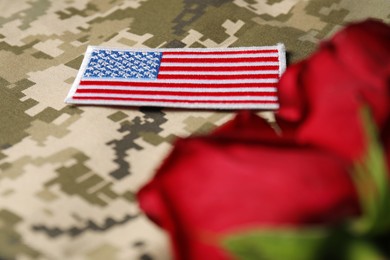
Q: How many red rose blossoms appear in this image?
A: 2